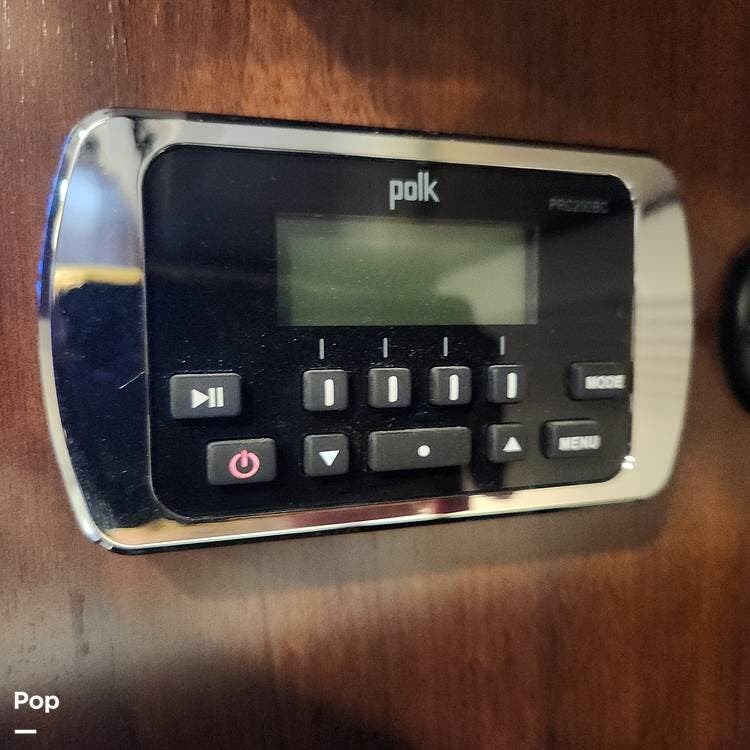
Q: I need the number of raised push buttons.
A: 11